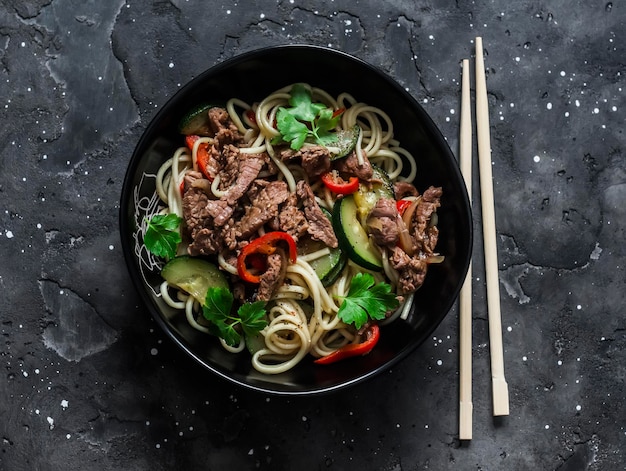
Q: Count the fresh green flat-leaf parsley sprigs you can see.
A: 4